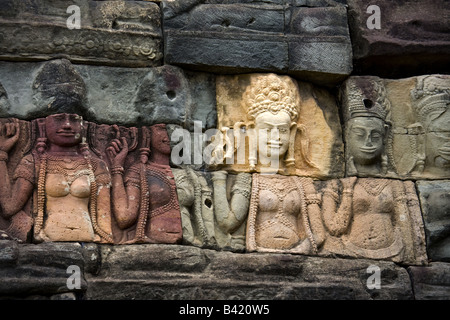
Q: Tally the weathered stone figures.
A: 5